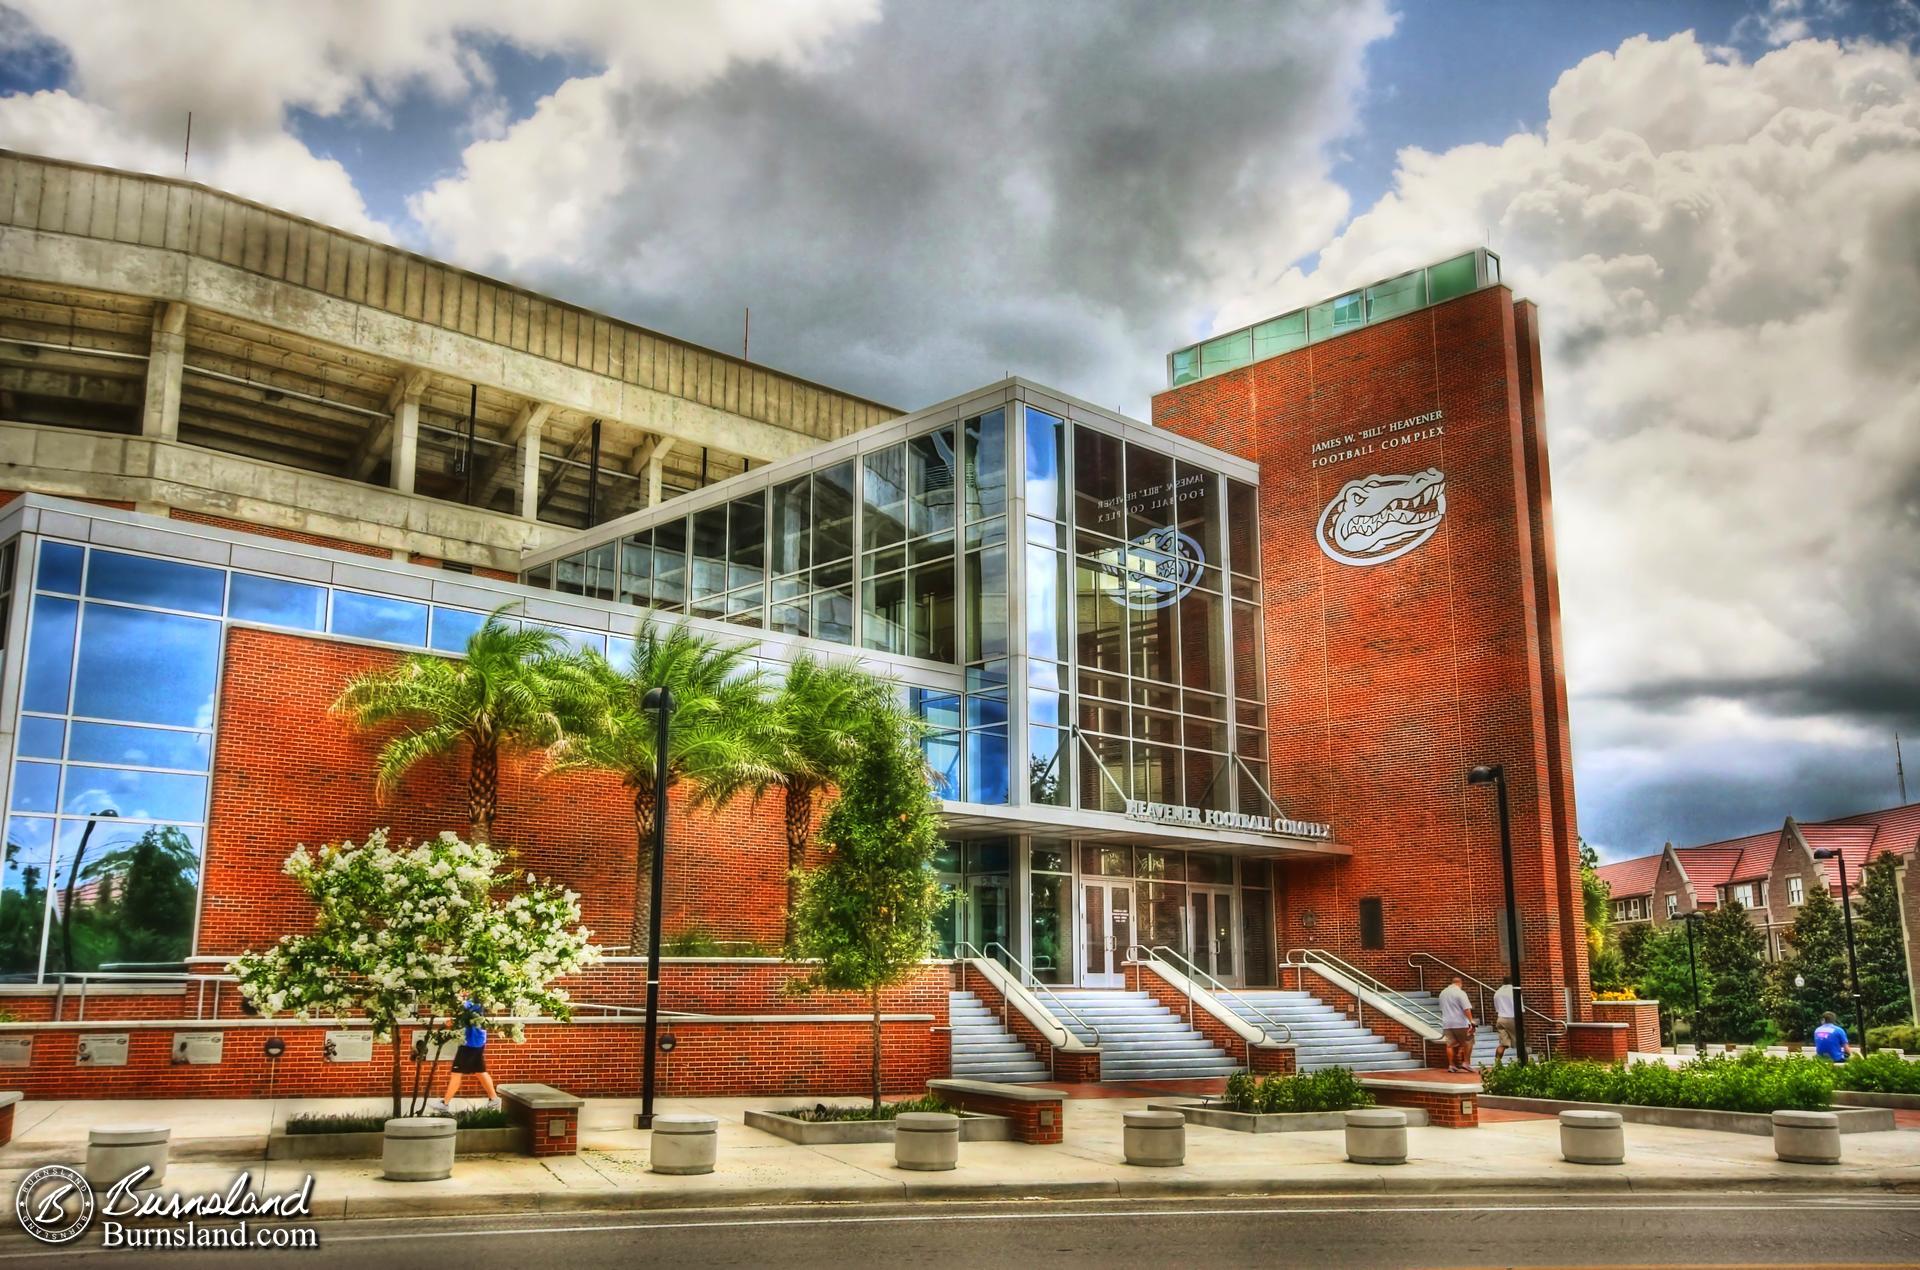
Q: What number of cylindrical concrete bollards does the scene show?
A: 8